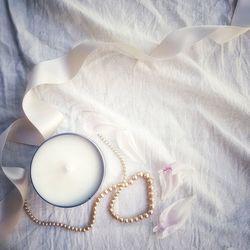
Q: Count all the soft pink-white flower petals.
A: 4